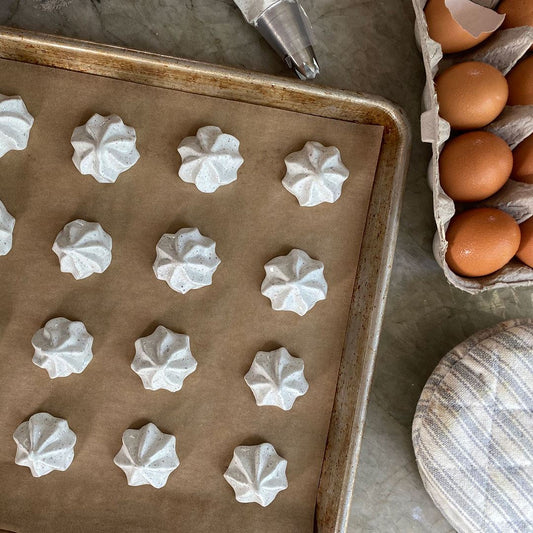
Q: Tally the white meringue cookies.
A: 14